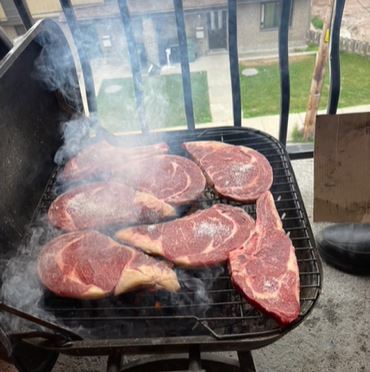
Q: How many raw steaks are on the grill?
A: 7